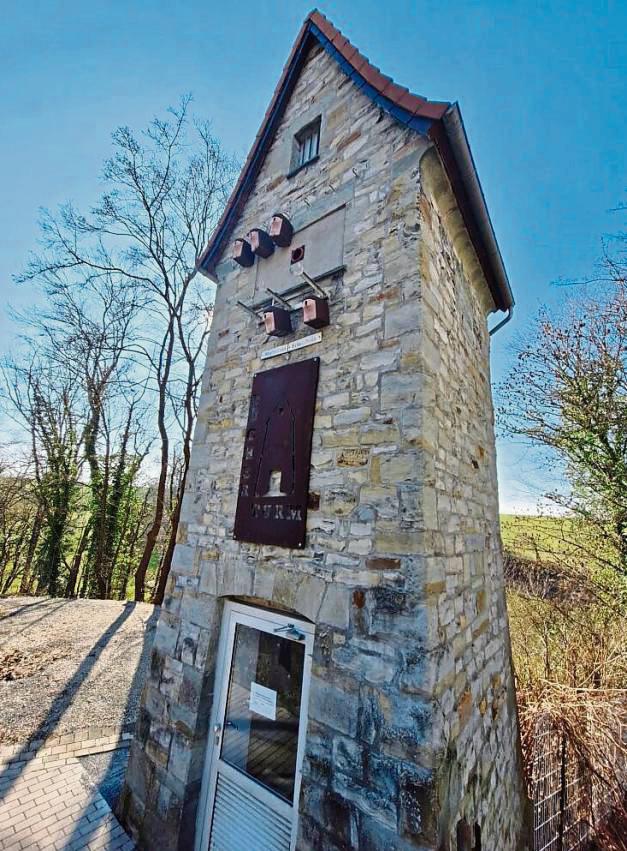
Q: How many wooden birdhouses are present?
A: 5